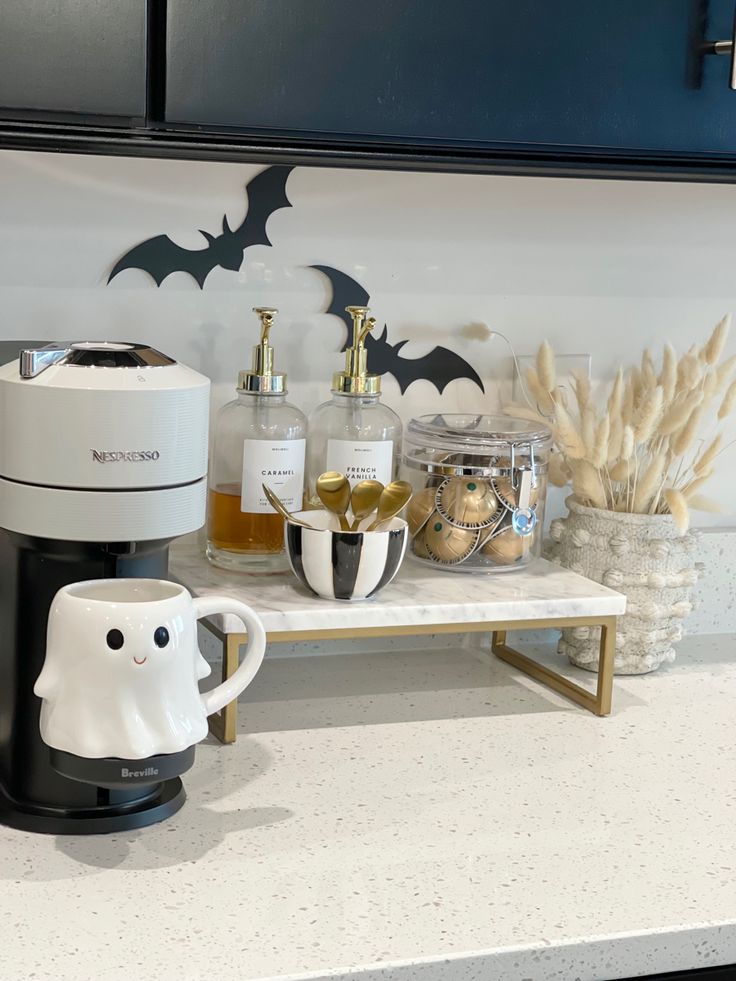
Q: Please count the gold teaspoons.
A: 4